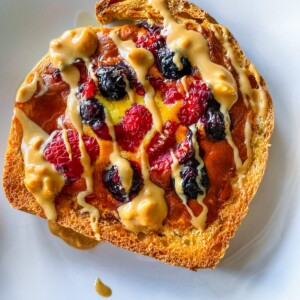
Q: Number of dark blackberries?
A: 6